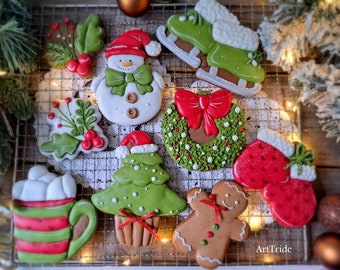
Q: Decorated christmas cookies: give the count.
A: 9